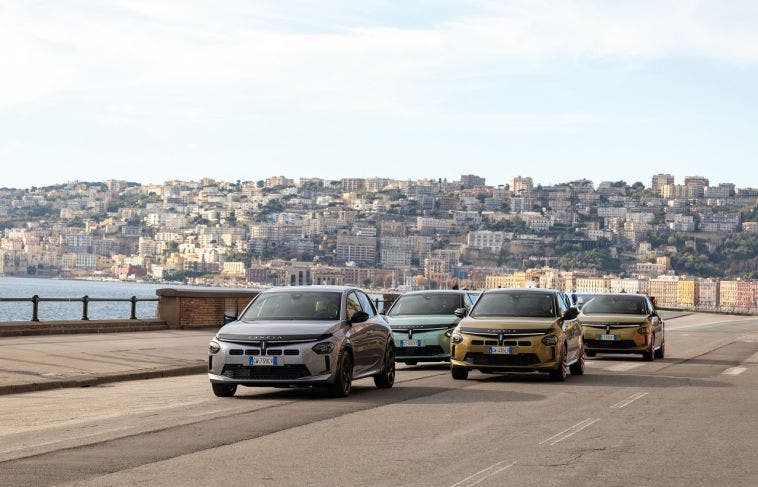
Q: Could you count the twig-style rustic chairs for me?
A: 0